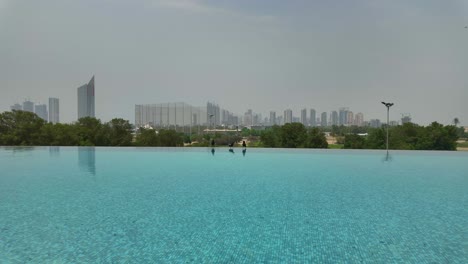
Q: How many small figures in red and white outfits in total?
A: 0